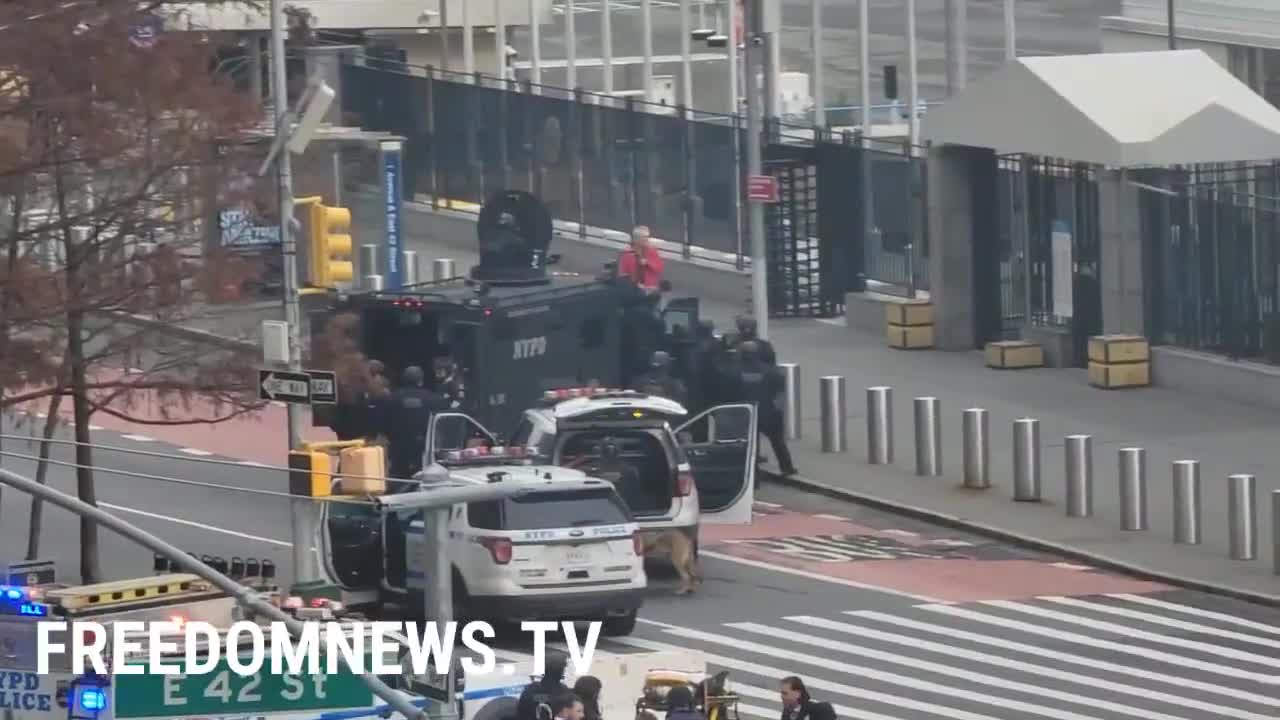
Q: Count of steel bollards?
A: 15